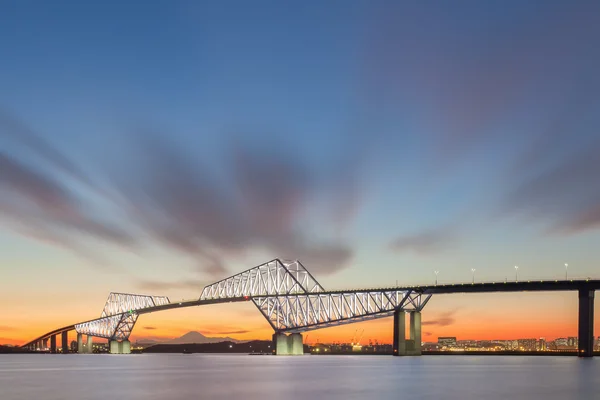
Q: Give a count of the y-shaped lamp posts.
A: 4